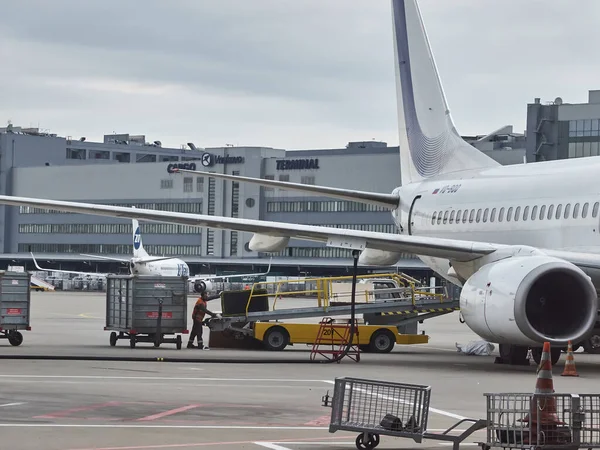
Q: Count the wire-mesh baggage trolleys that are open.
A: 2